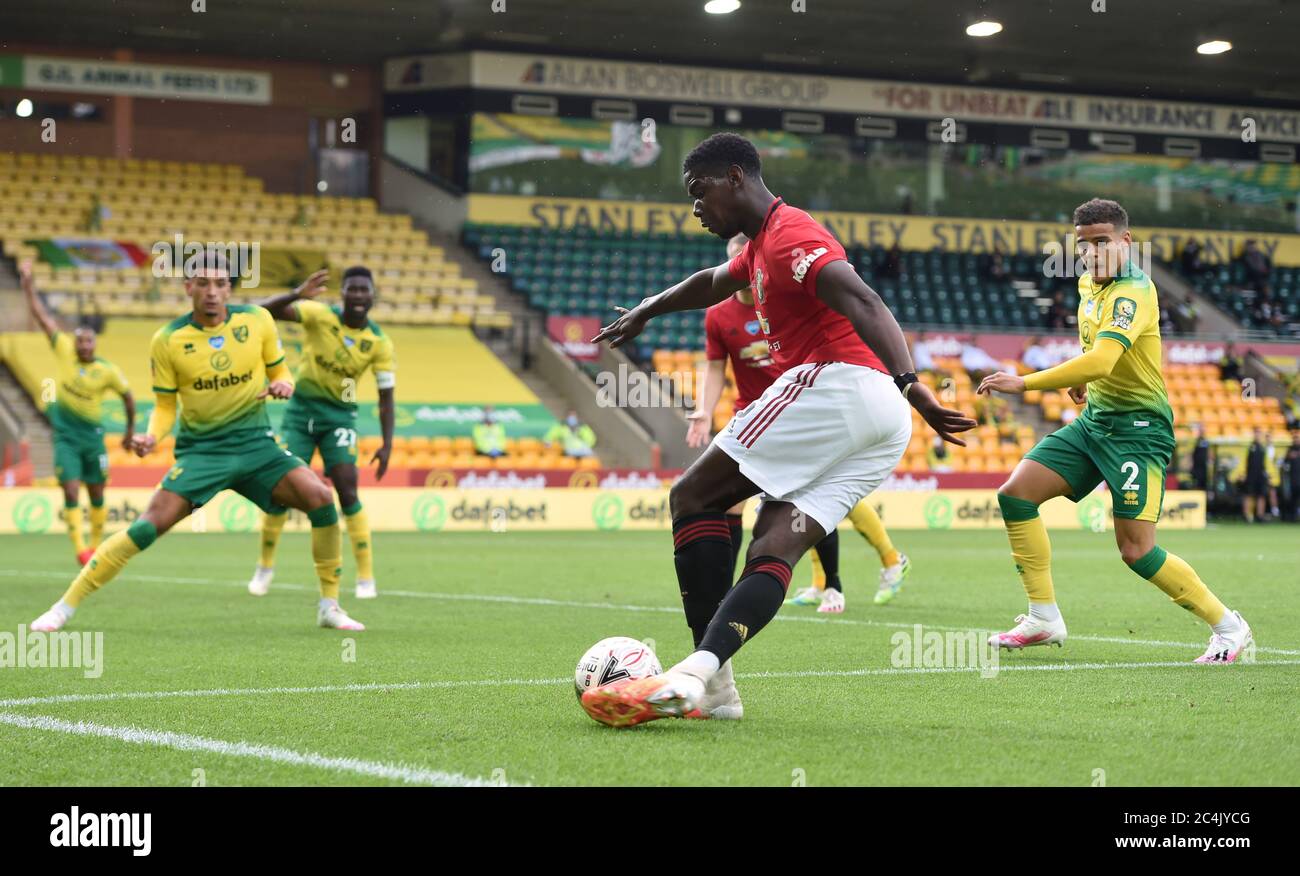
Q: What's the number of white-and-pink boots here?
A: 5